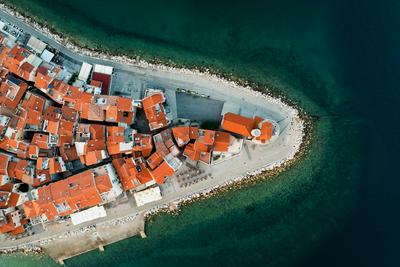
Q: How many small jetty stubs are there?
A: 3